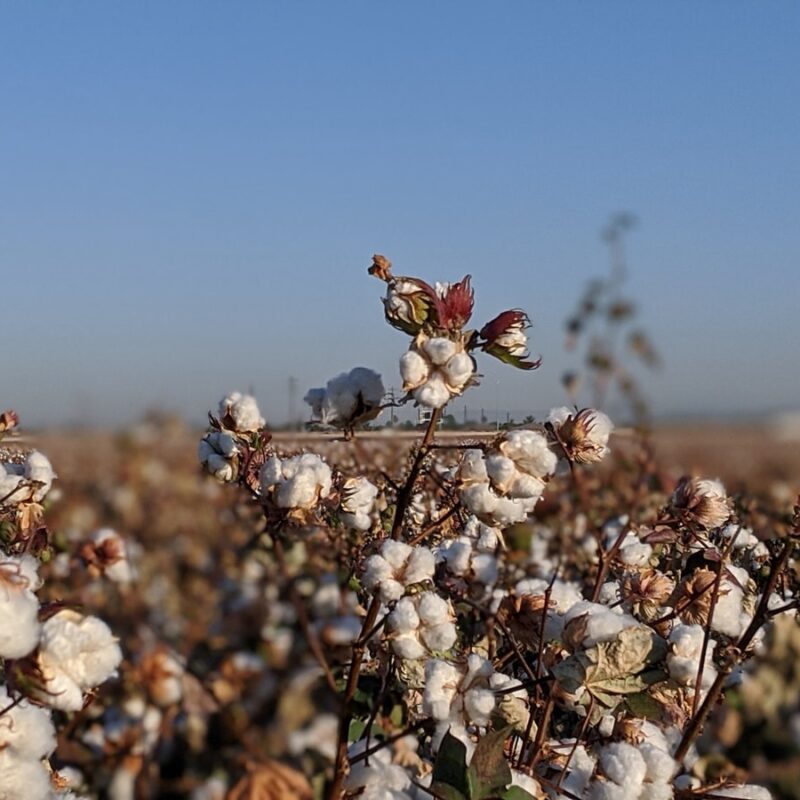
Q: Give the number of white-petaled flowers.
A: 0